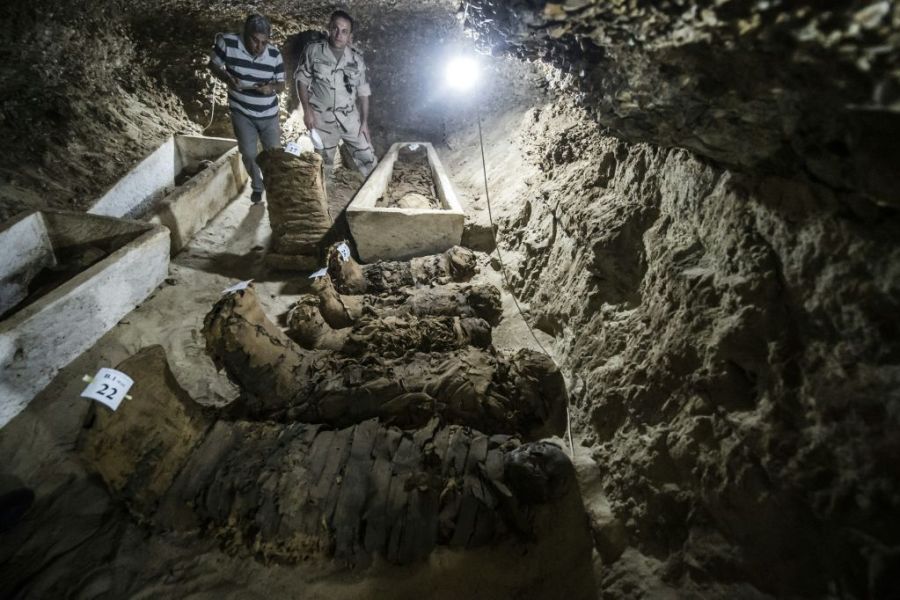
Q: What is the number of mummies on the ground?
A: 5